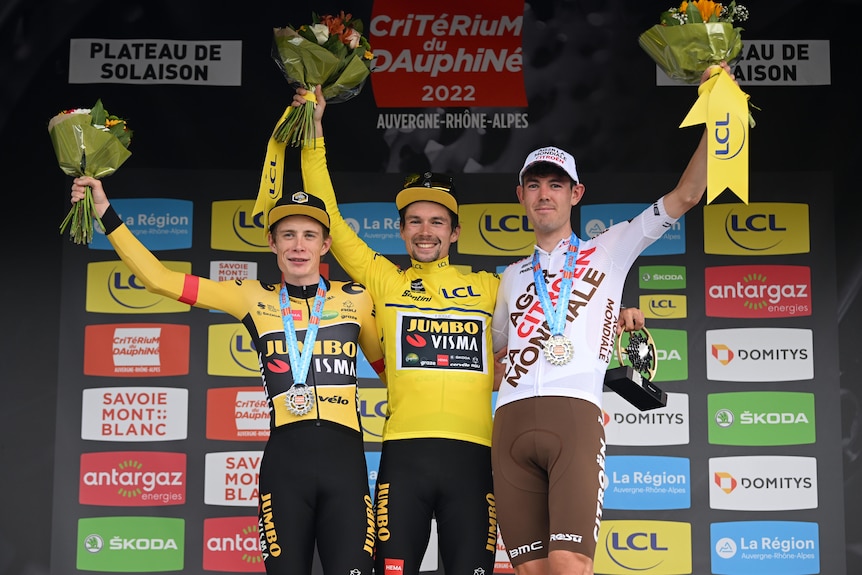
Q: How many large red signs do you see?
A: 1